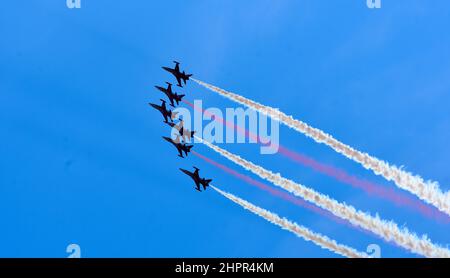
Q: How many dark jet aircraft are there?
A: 6